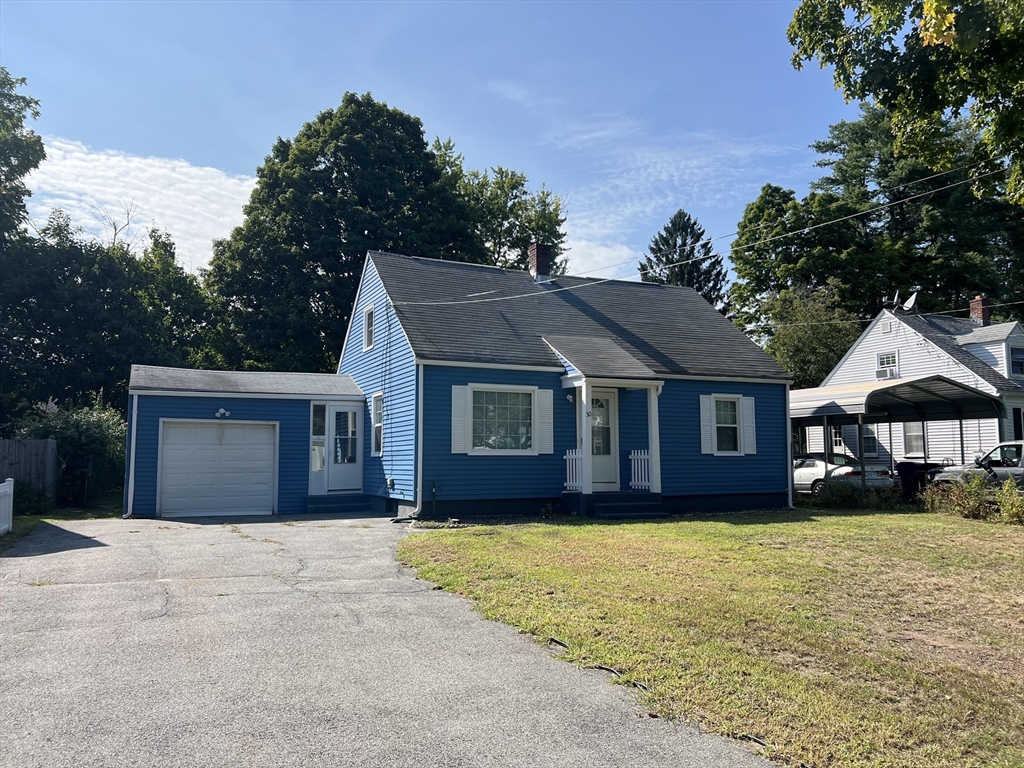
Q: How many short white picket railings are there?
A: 2